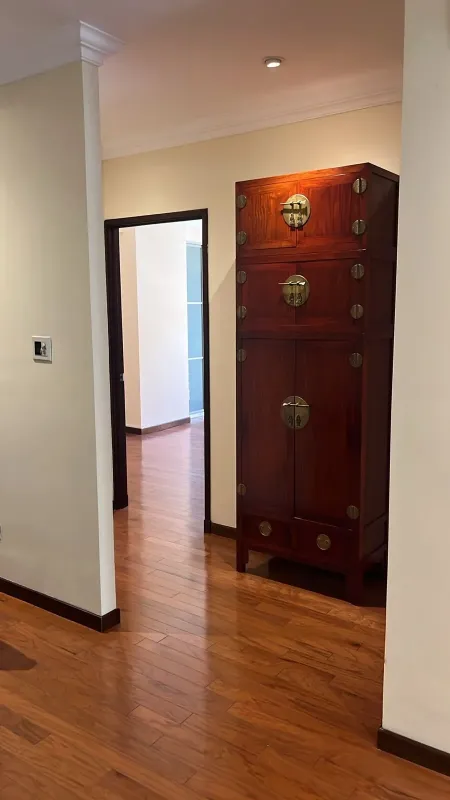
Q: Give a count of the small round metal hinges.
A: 12